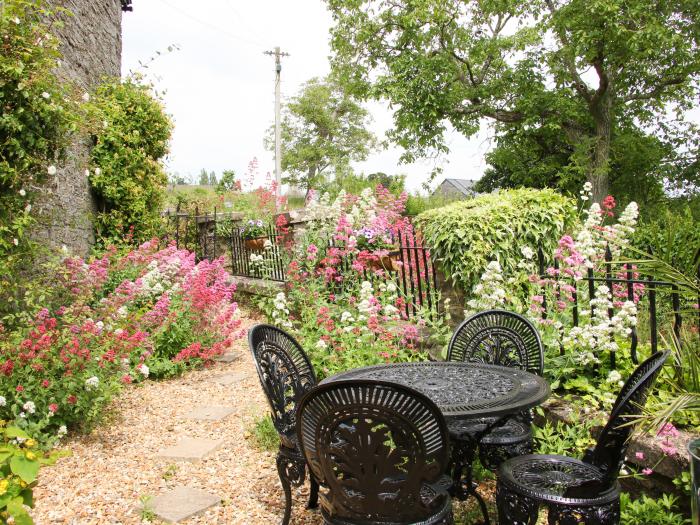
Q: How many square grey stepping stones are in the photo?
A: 5